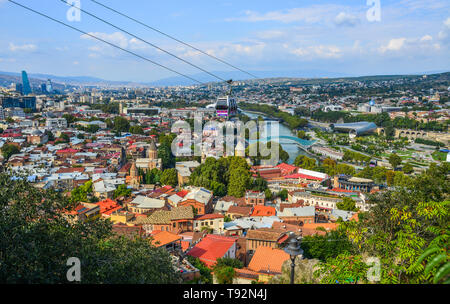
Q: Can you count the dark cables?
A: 3